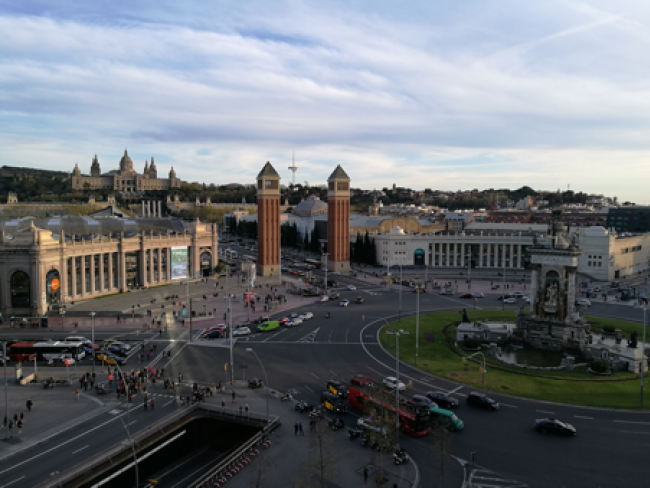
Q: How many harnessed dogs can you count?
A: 0